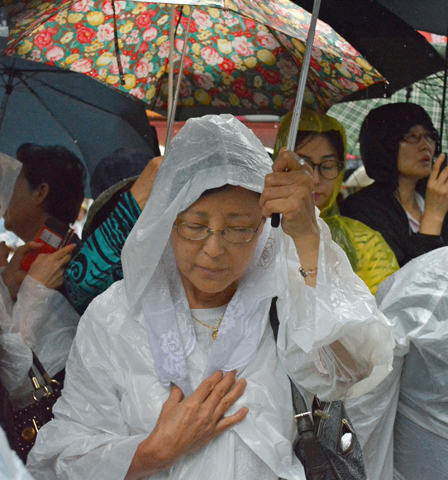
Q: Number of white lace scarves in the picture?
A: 1